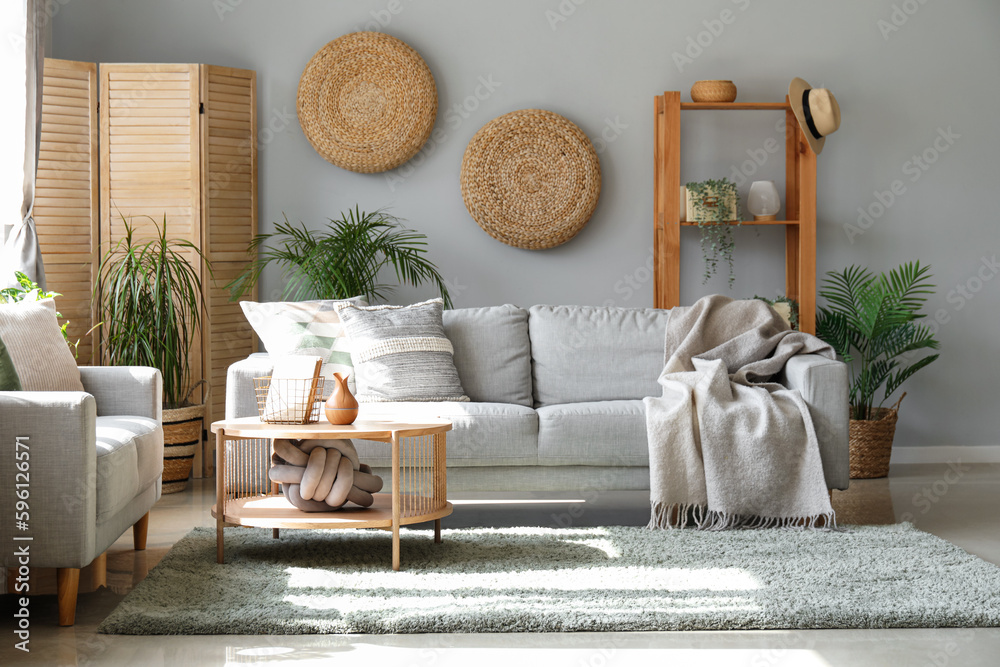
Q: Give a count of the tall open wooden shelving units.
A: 1